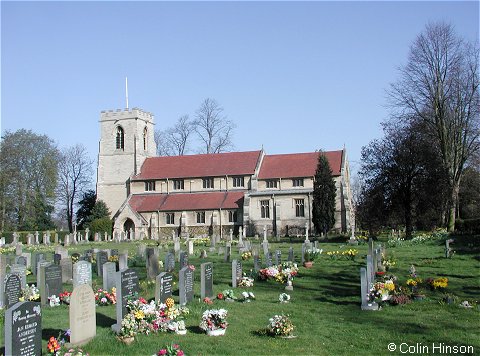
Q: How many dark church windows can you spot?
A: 13